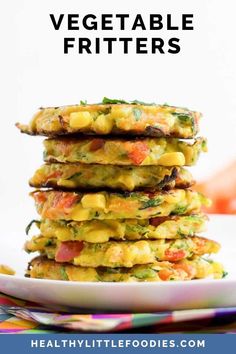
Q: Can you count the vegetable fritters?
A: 7